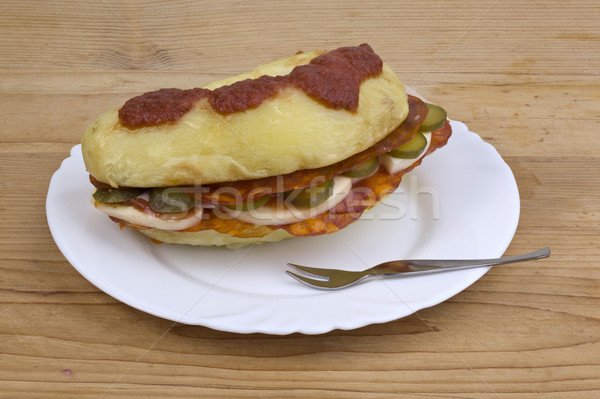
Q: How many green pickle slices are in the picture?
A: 7